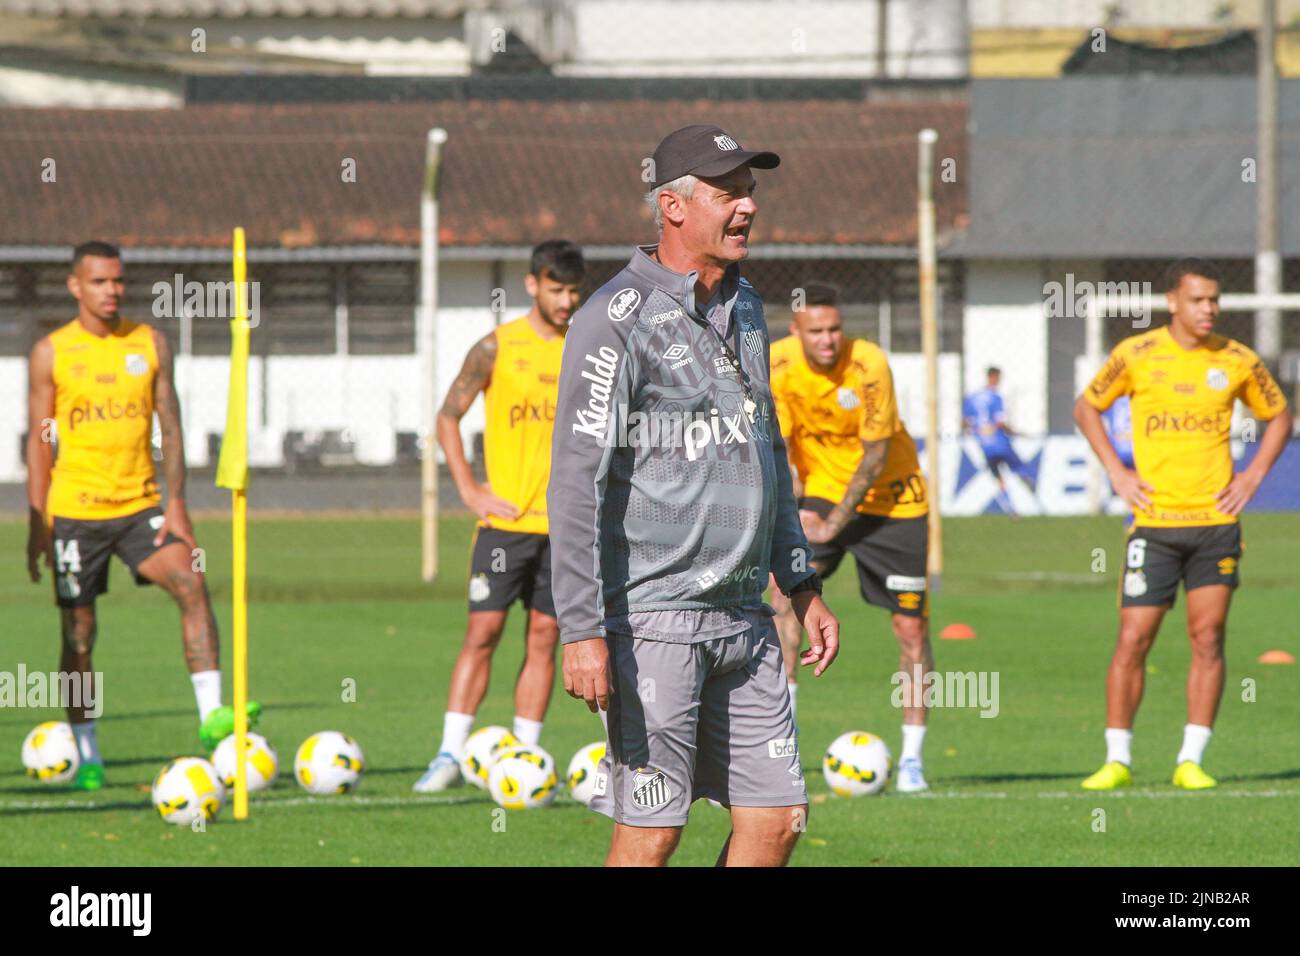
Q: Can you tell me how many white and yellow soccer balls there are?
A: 8